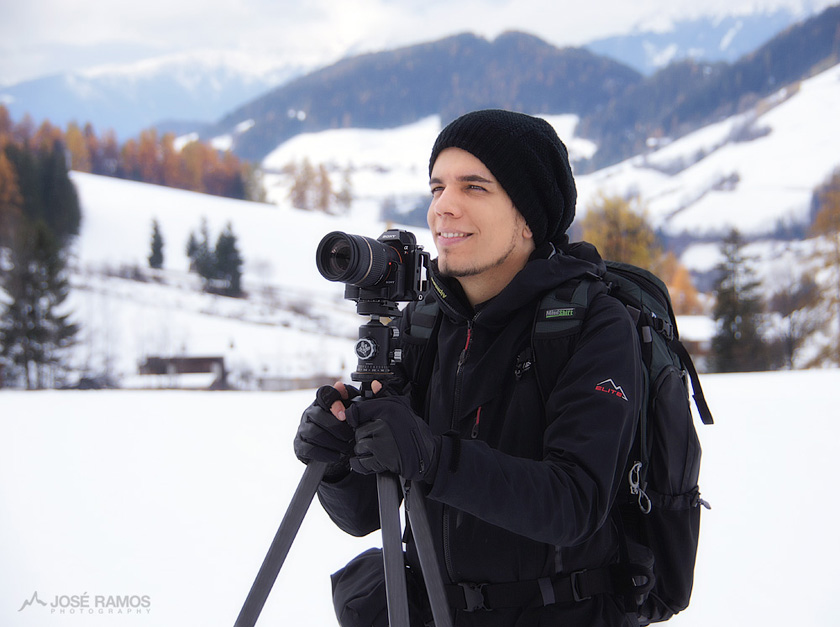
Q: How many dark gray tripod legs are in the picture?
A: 3